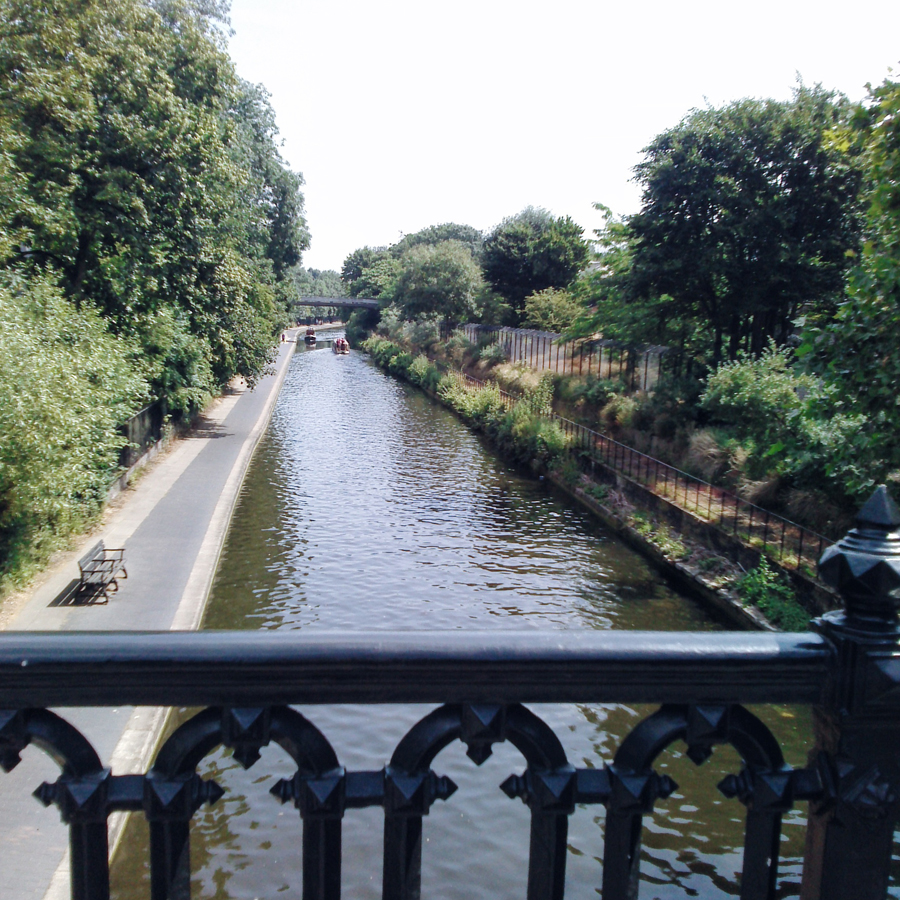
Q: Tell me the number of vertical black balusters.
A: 7